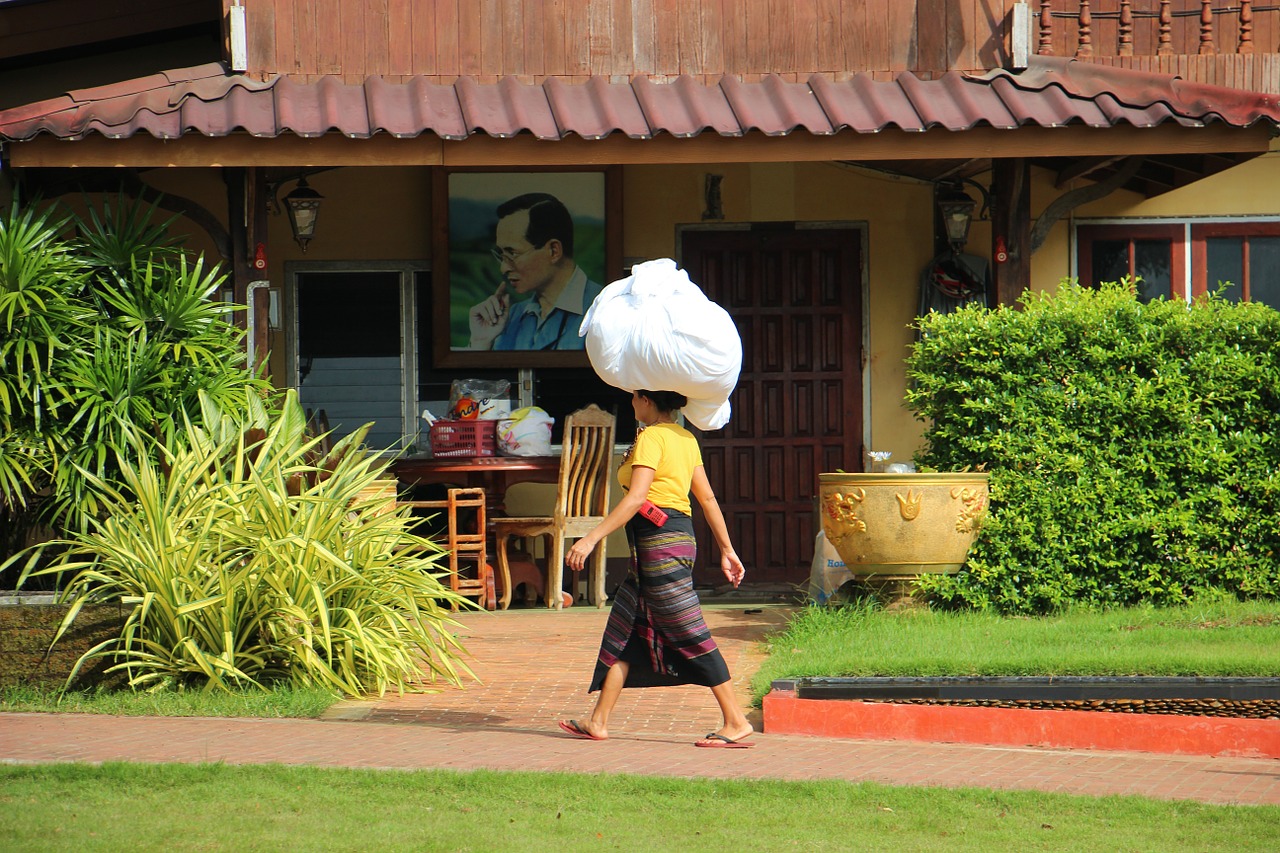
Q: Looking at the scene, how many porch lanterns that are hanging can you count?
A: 2